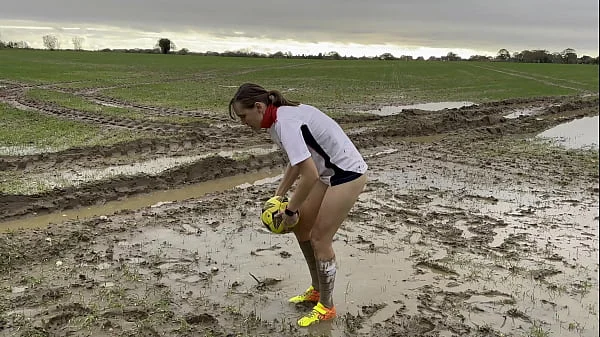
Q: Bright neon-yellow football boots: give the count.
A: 2